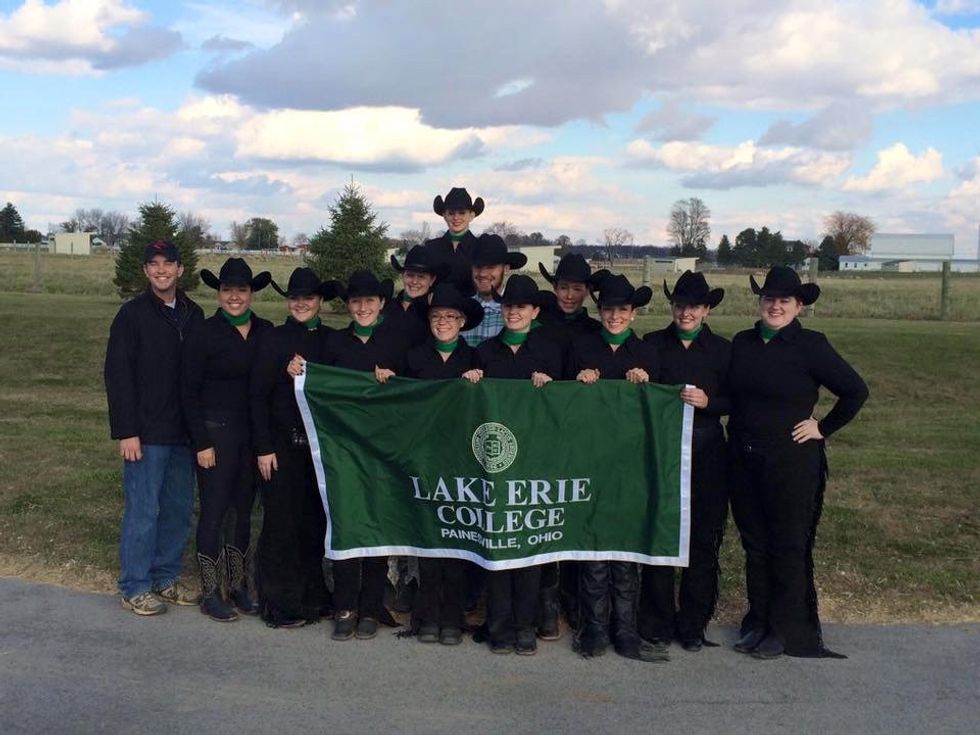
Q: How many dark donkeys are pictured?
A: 0